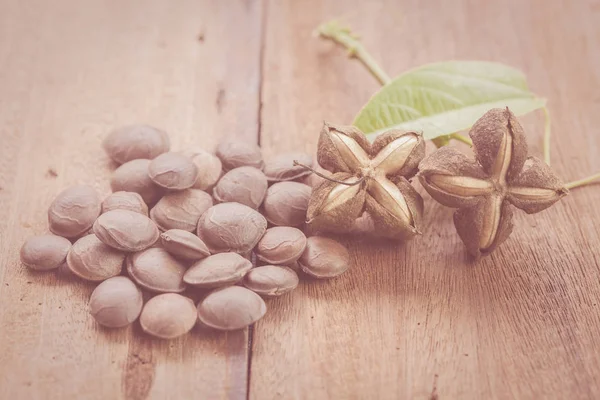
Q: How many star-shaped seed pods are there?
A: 2